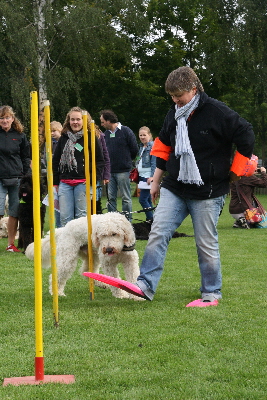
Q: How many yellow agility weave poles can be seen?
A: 4